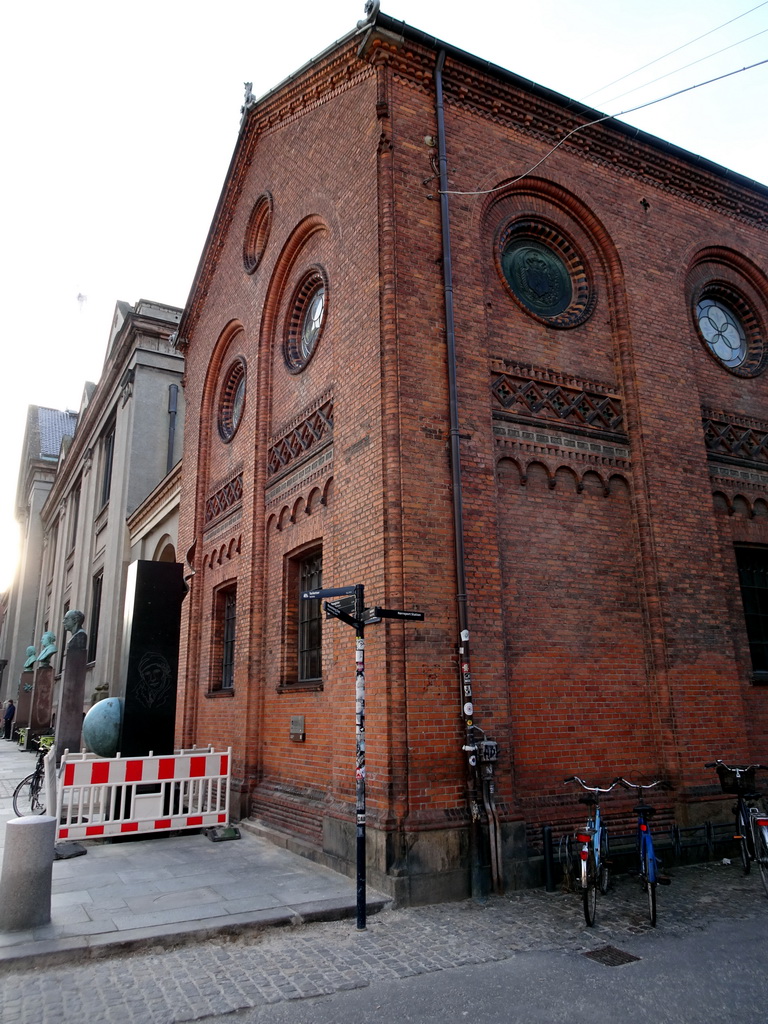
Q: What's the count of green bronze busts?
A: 2